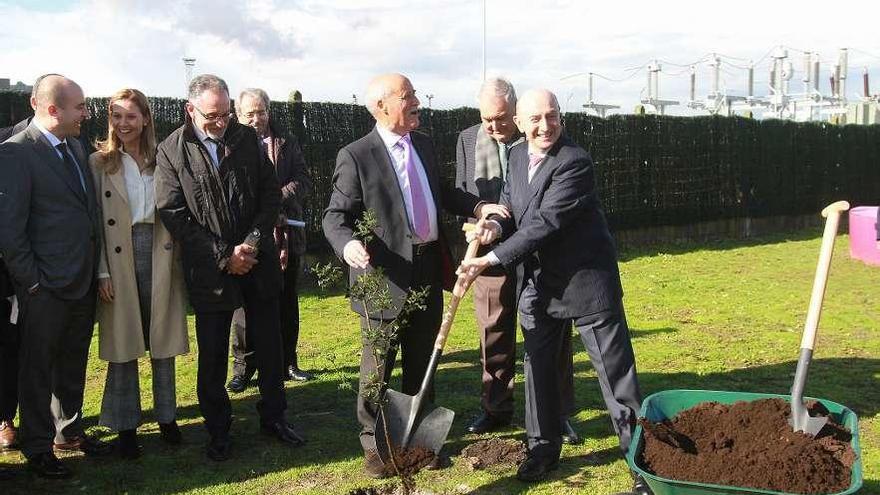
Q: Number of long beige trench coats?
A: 1